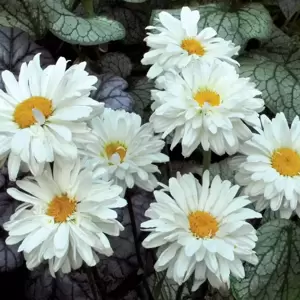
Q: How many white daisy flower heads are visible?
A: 7